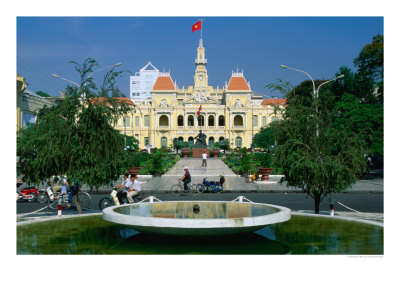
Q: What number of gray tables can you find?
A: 0